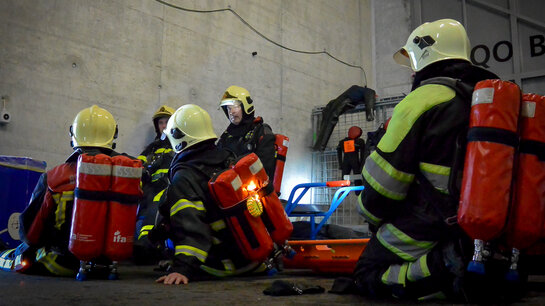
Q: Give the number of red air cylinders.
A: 7